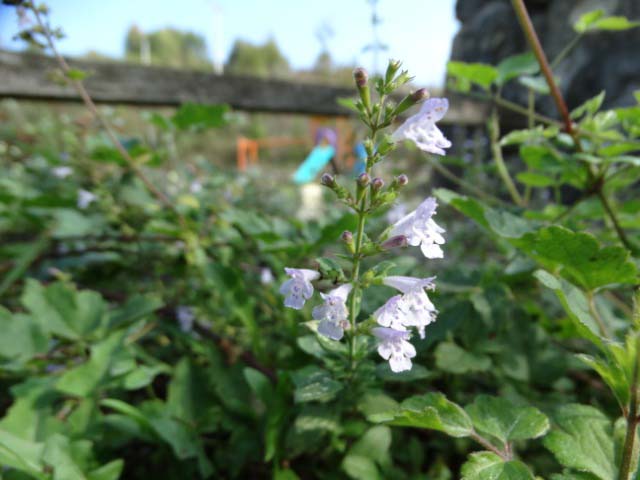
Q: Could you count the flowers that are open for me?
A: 7